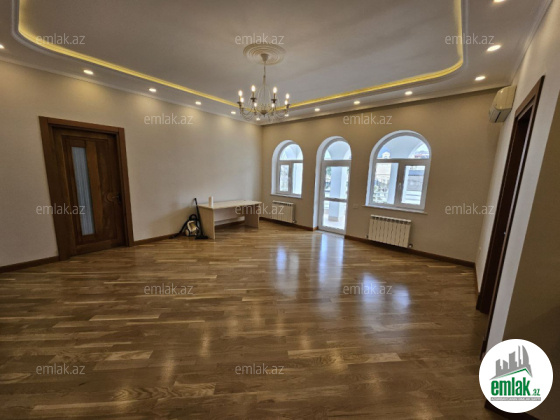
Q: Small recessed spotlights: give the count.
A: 13